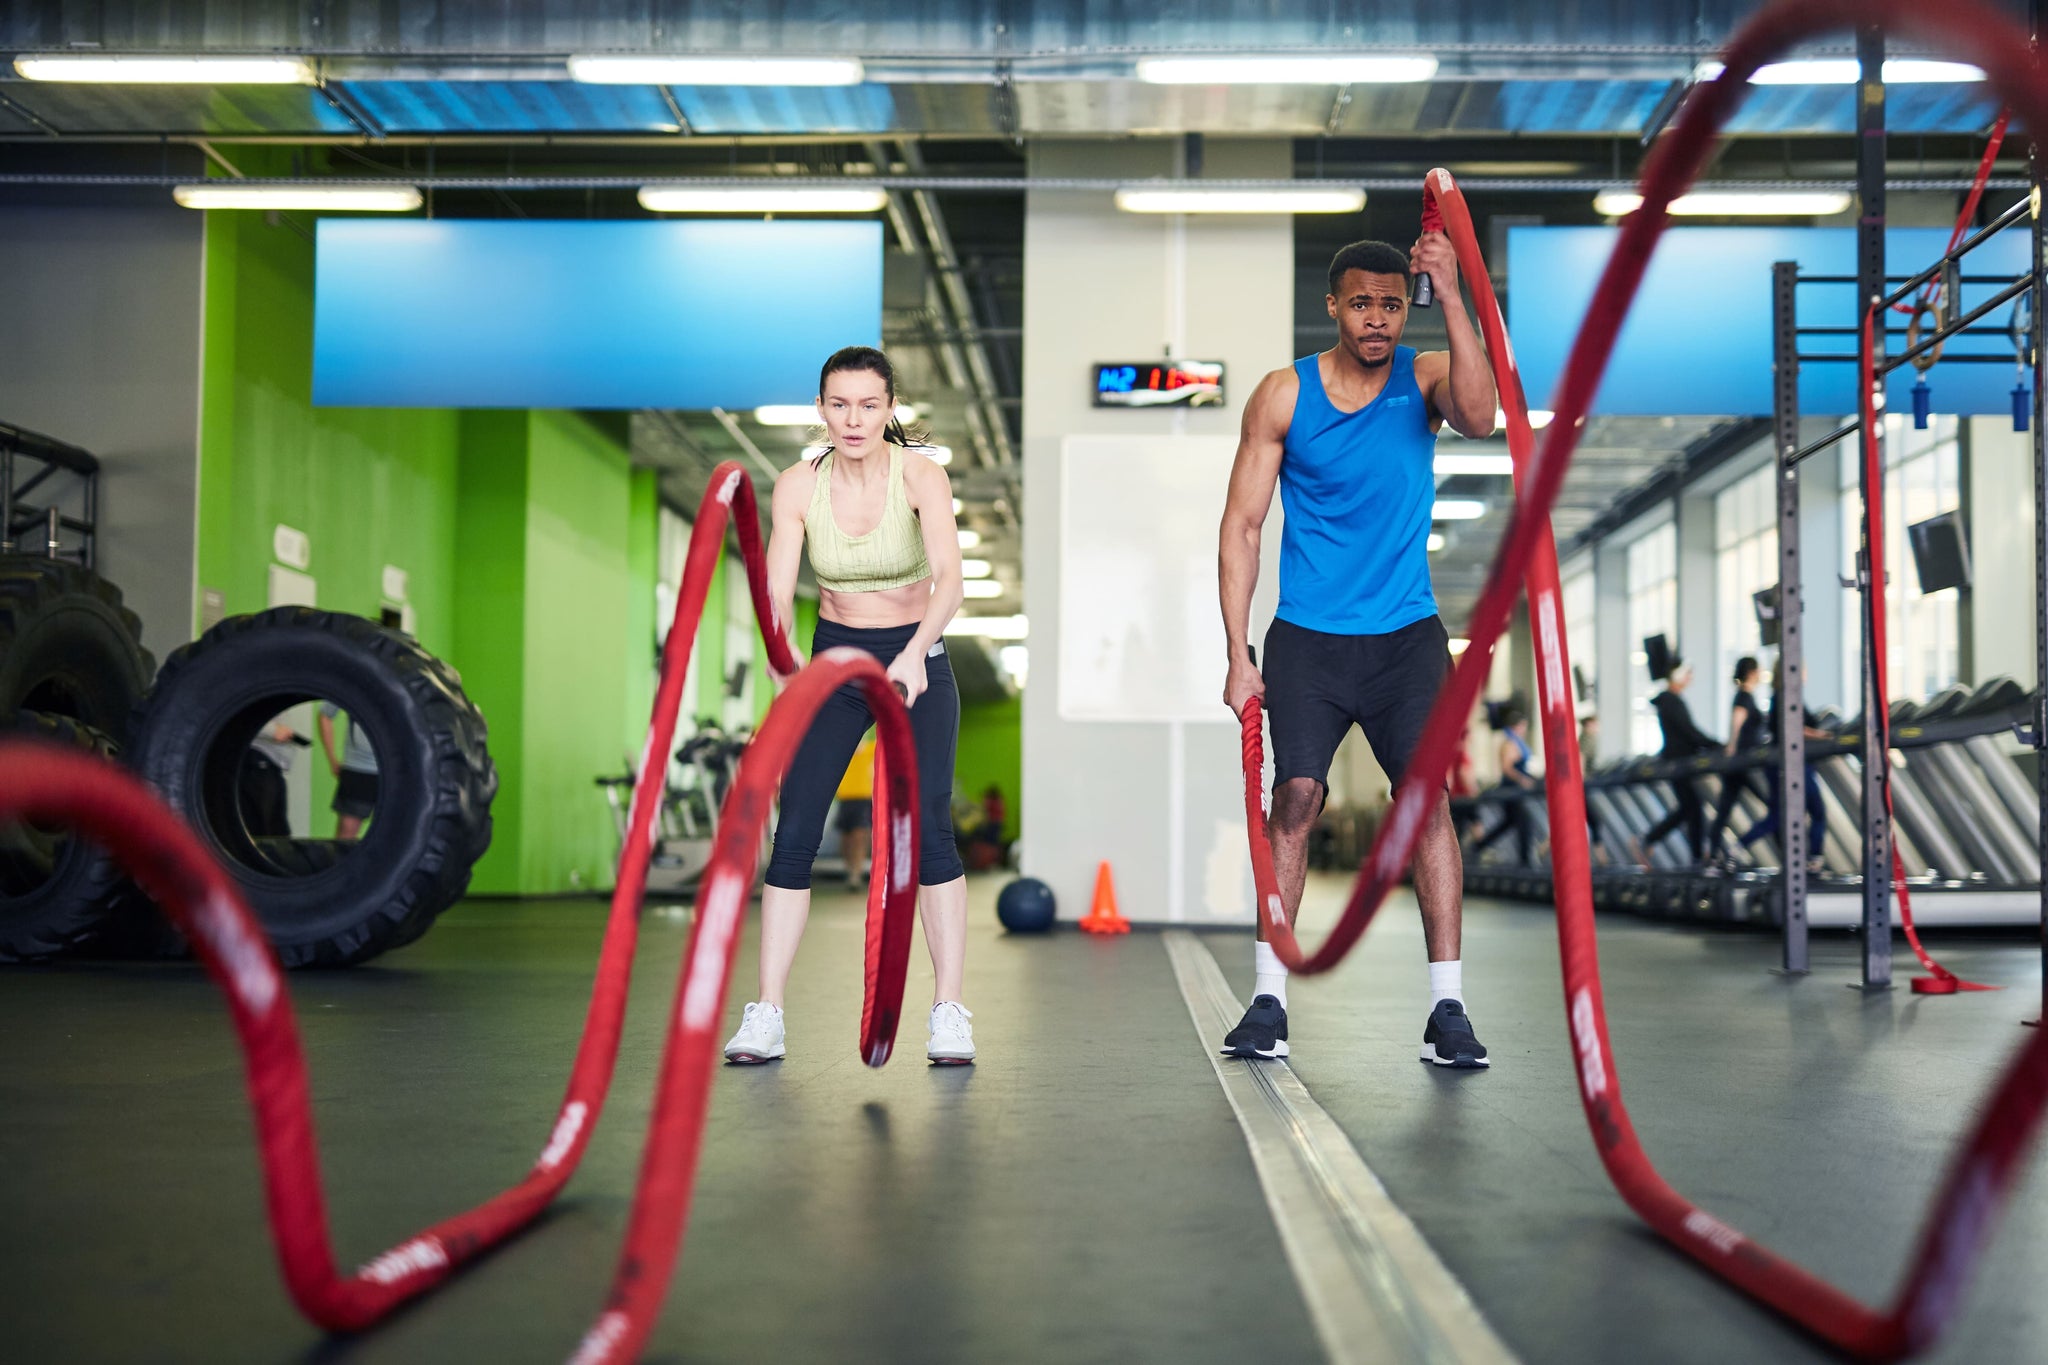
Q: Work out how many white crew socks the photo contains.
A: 2